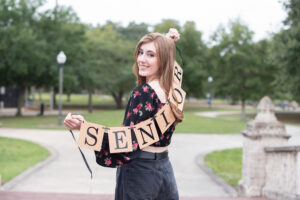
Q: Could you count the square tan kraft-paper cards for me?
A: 6